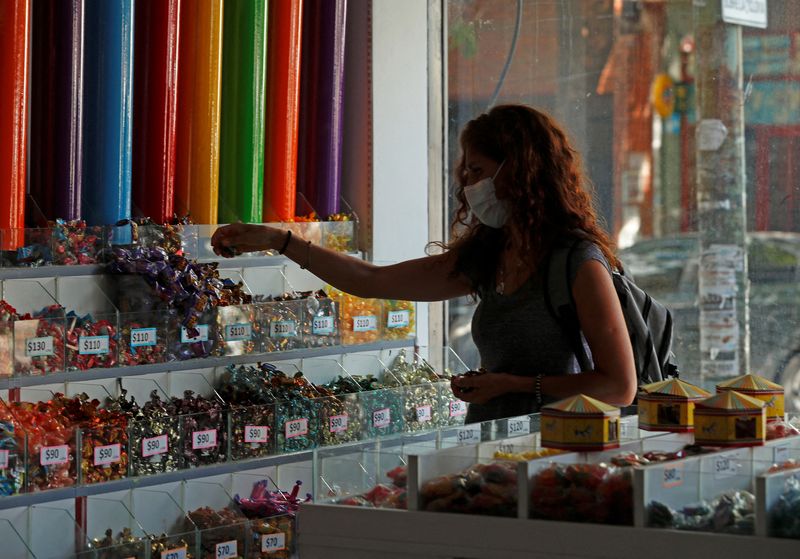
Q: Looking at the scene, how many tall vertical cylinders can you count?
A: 8